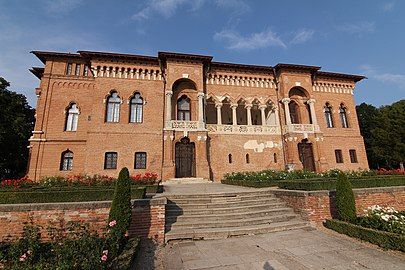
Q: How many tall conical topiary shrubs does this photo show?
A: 2